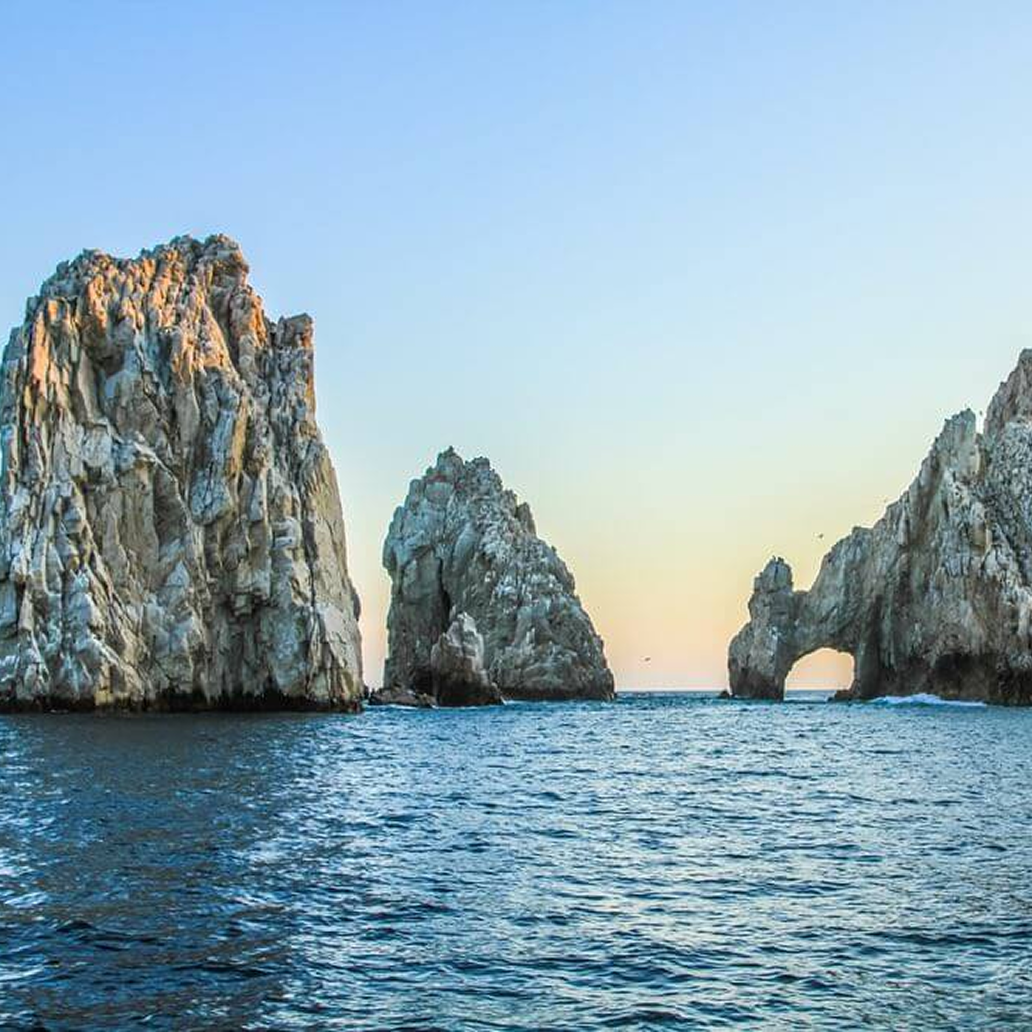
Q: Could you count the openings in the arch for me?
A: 1